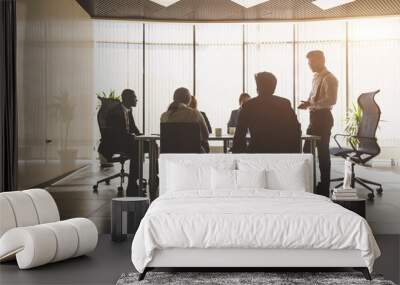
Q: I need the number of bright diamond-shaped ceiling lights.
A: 3